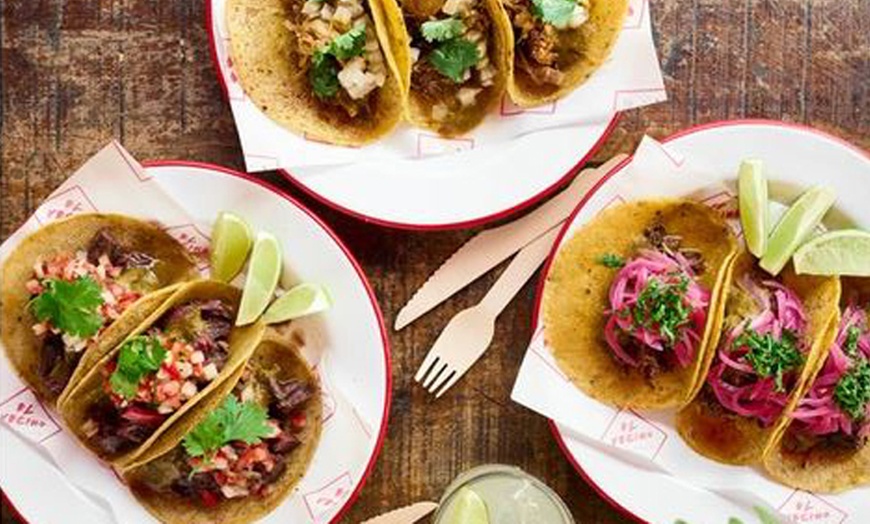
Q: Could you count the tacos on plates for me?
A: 9